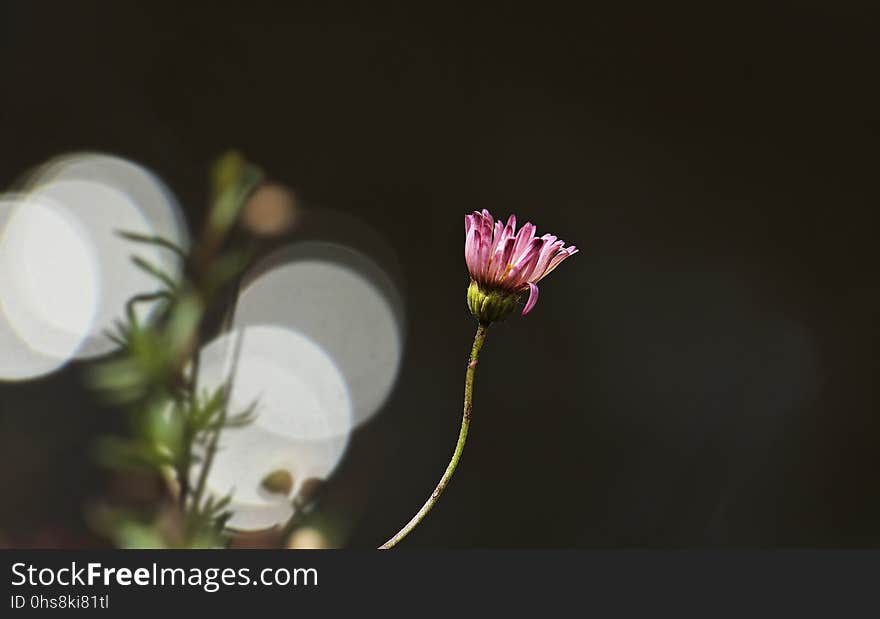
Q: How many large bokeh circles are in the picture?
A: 4